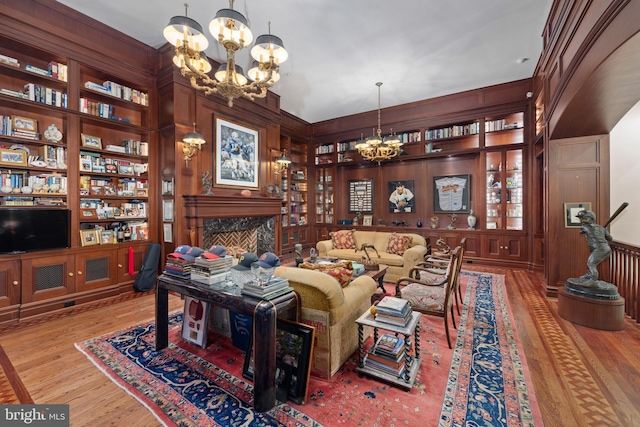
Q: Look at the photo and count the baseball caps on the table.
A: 5